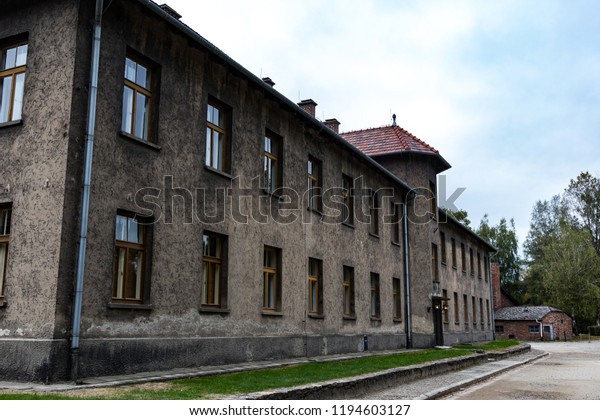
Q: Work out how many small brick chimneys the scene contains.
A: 4